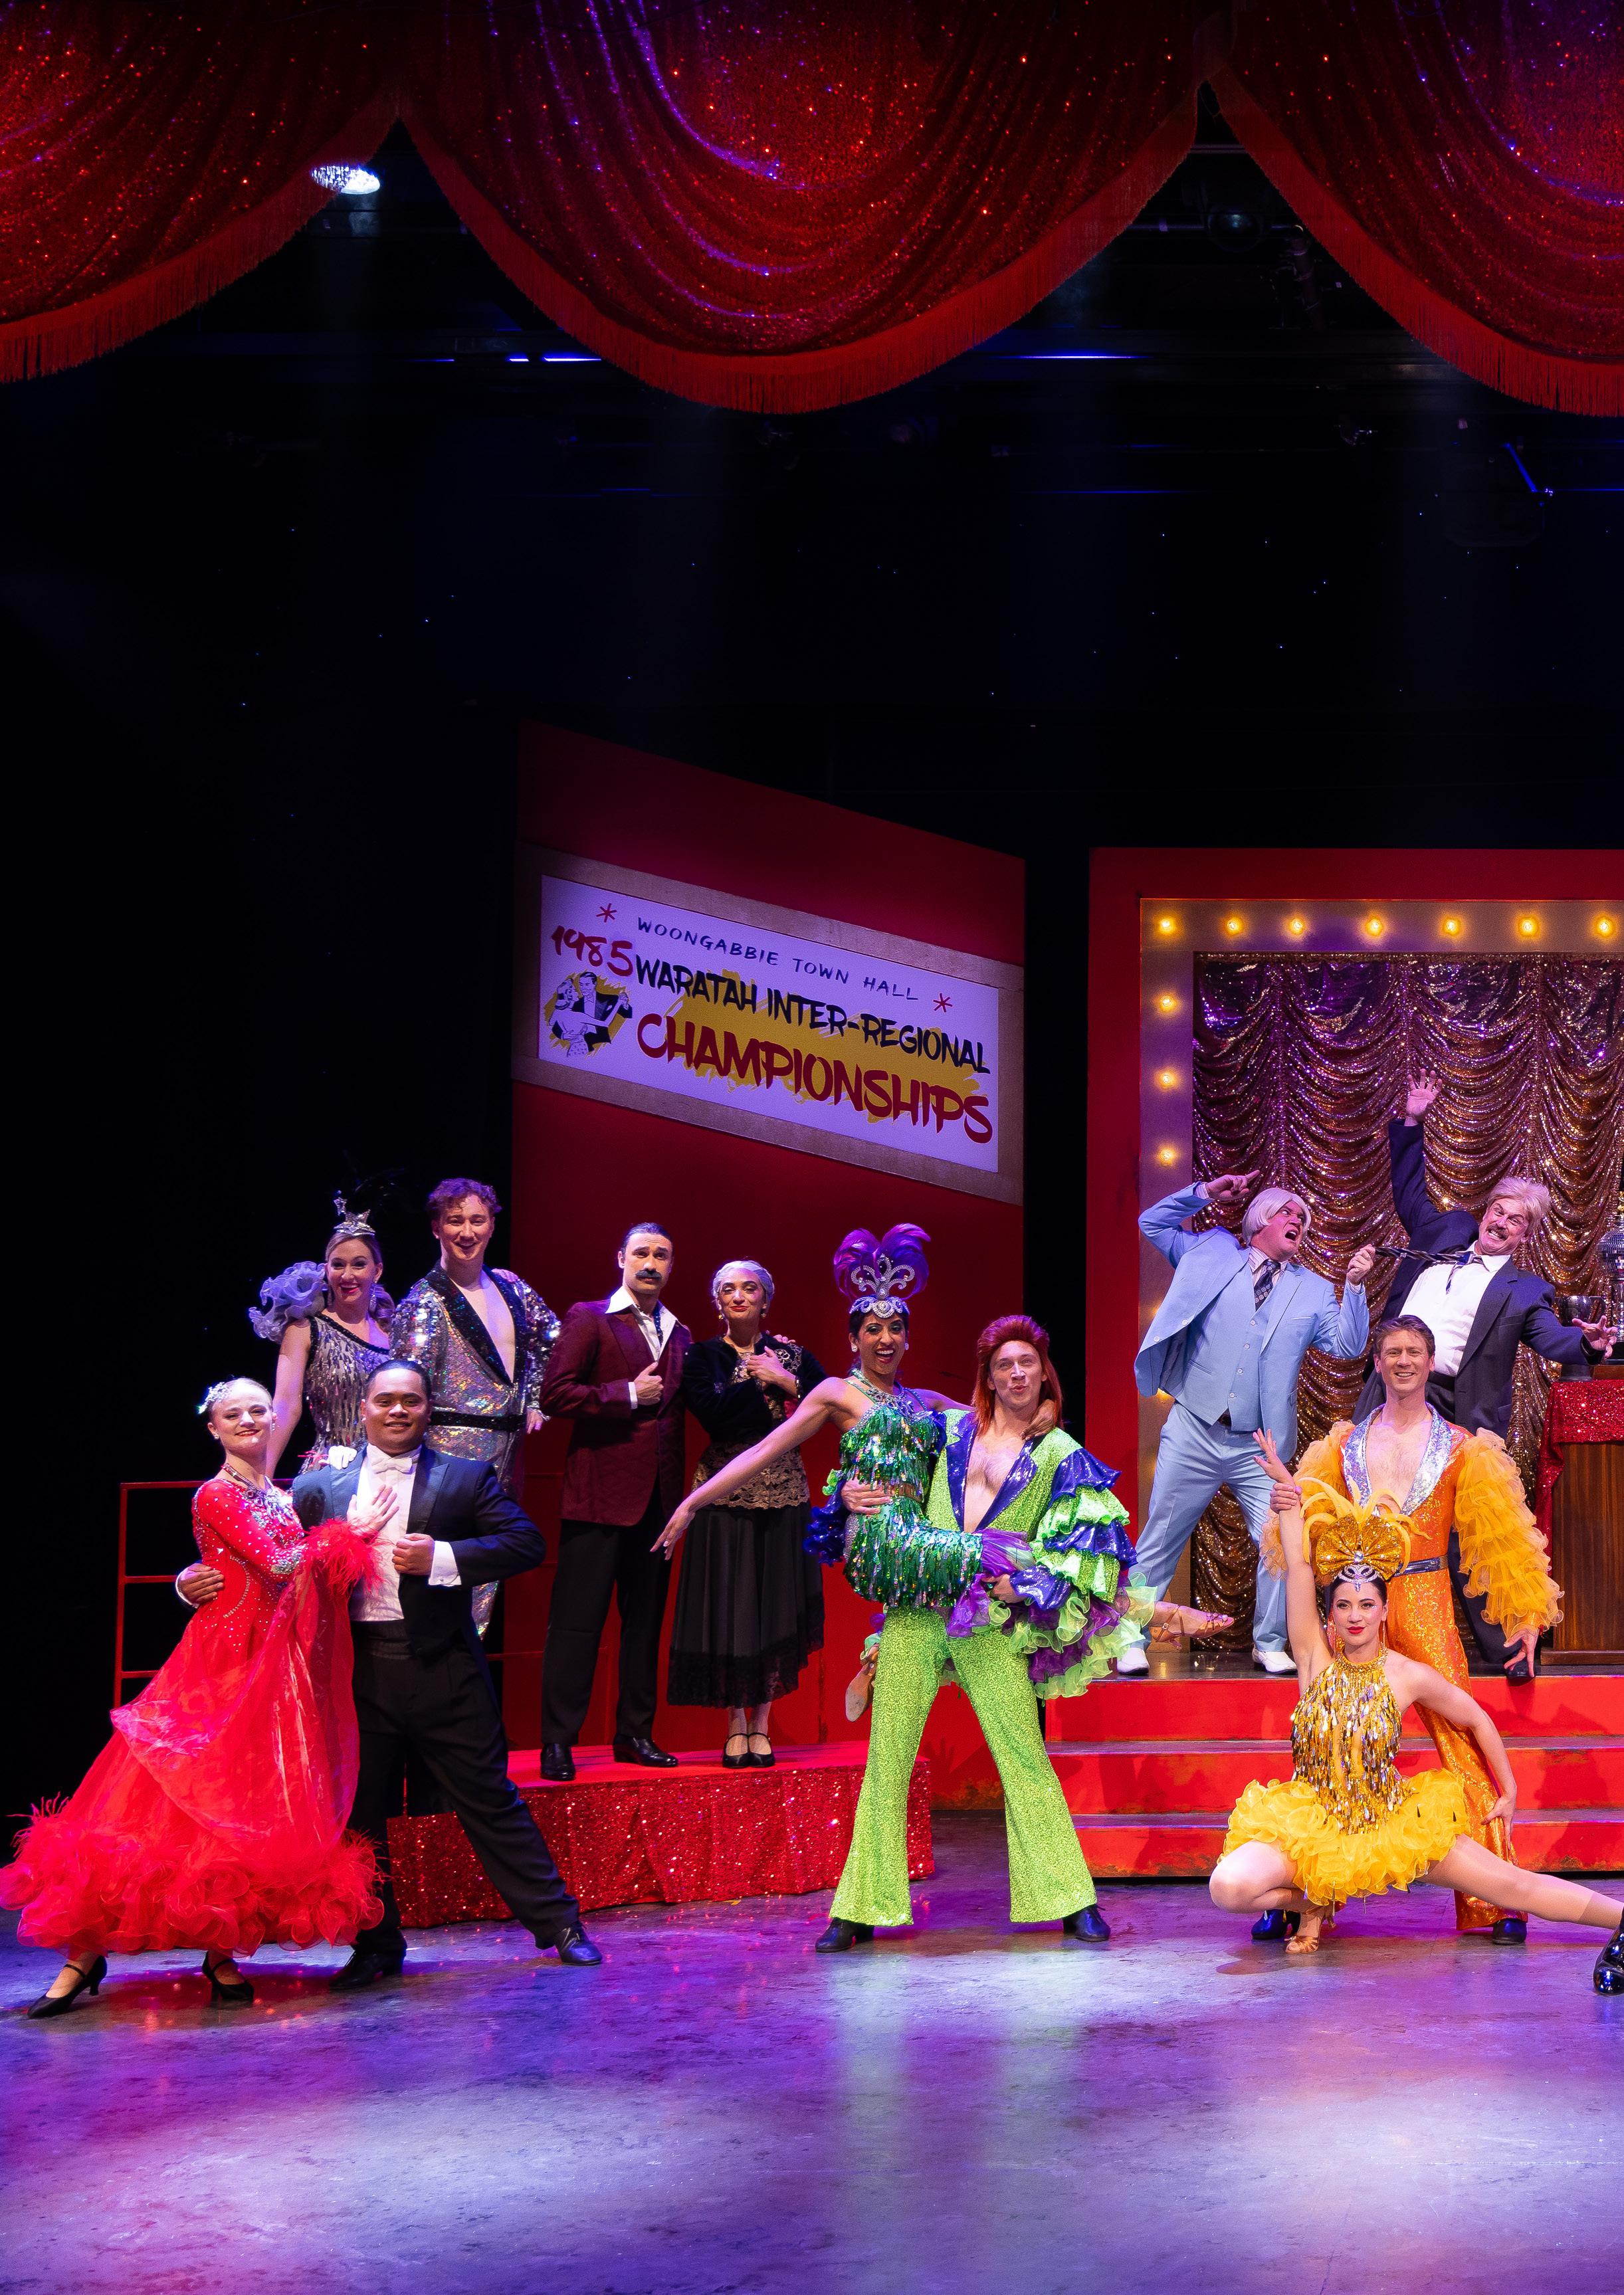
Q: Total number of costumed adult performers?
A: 12